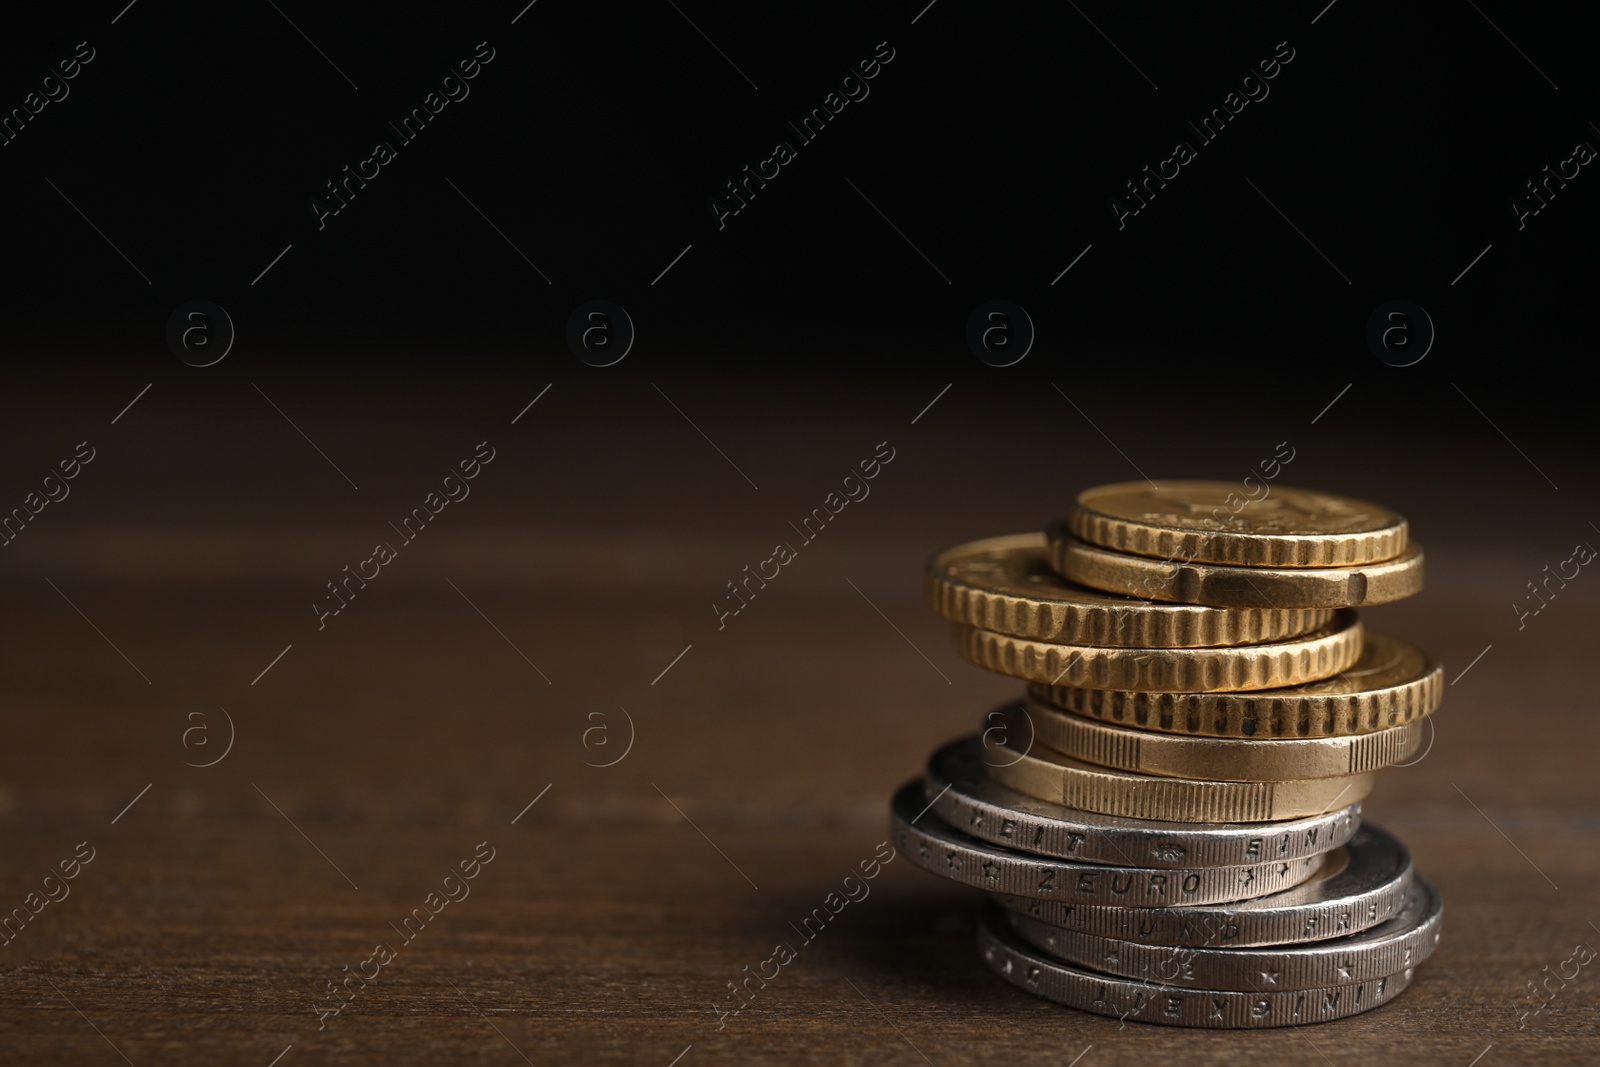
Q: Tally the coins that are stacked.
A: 12